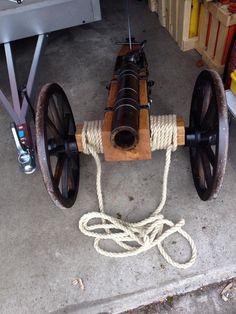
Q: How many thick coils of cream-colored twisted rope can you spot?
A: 2